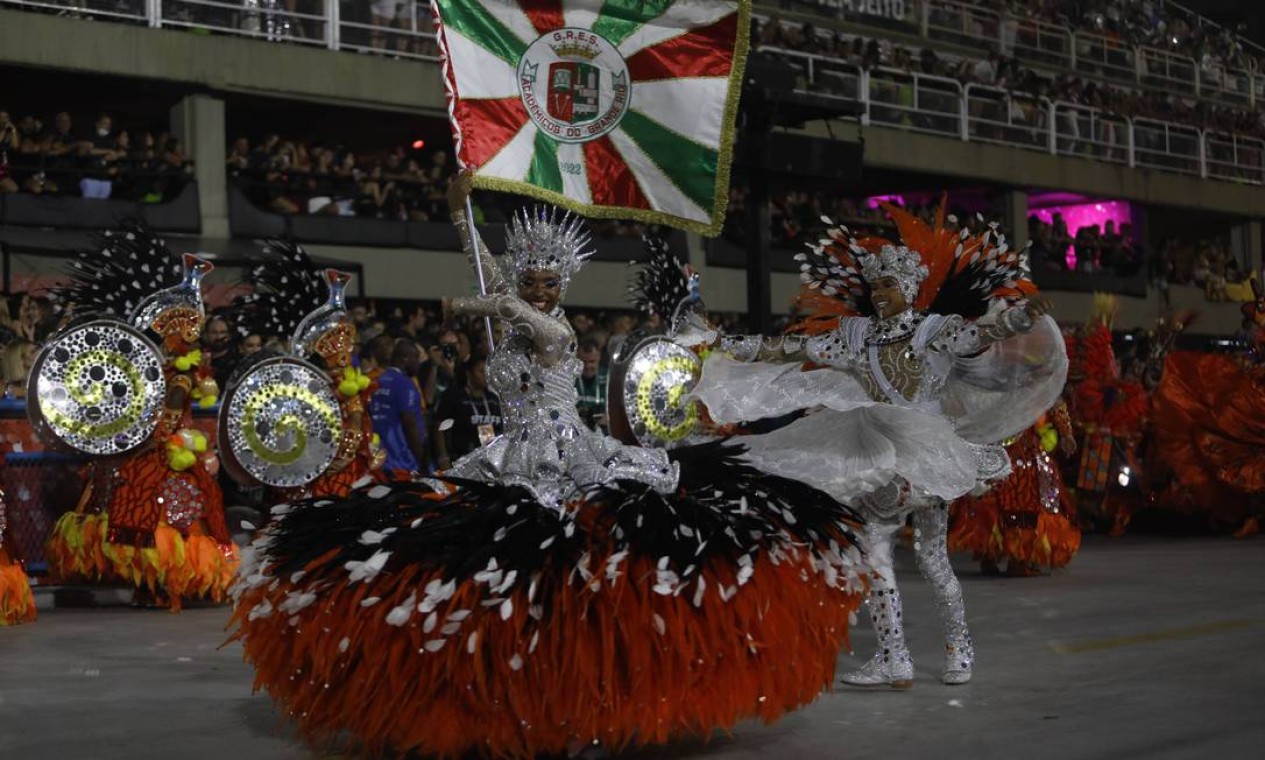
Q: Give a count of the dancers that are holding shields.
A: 3